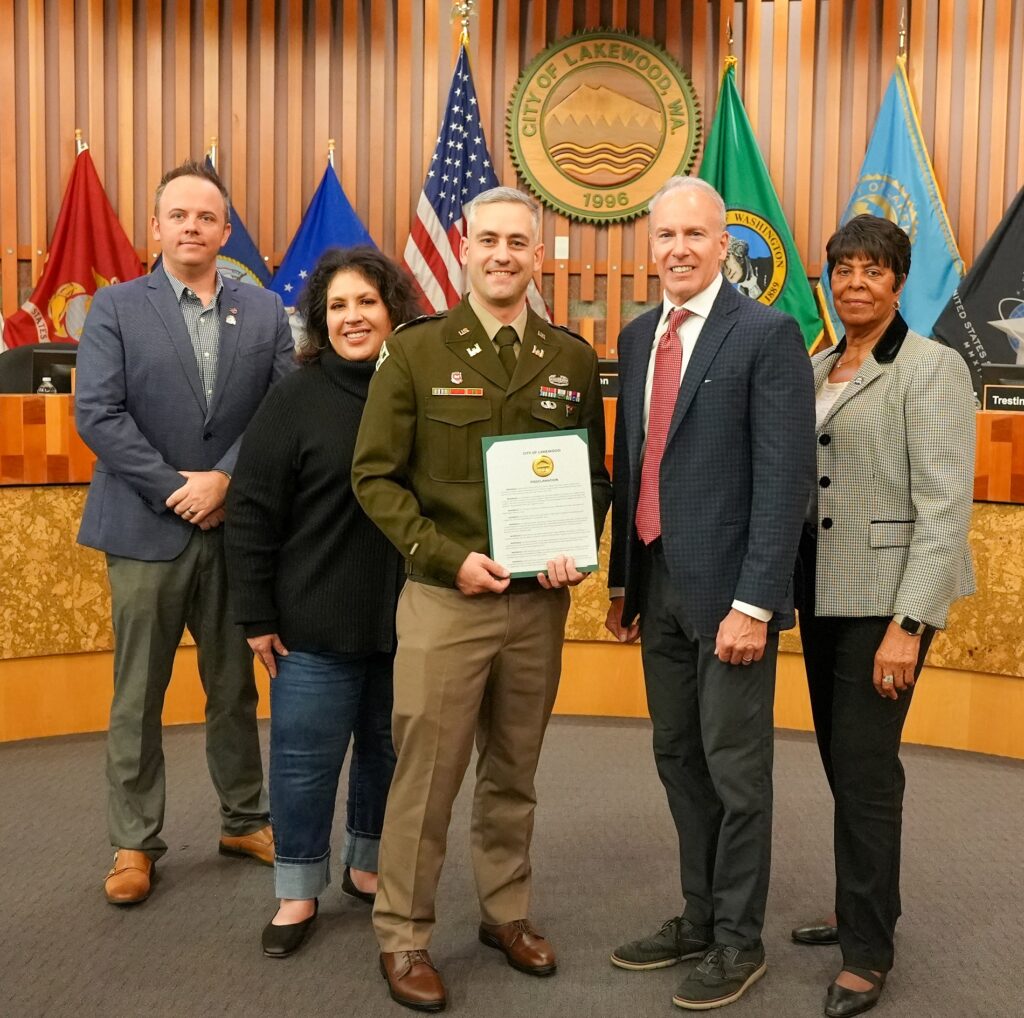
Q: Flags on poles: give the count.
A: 7